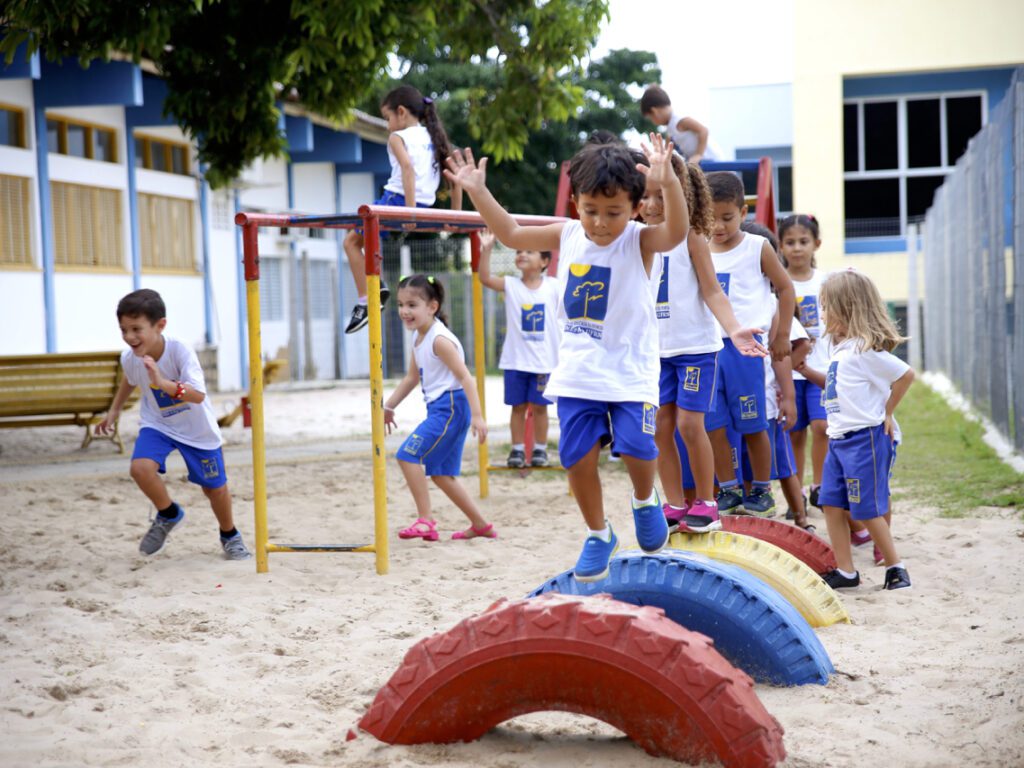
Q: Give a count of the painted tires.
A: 4